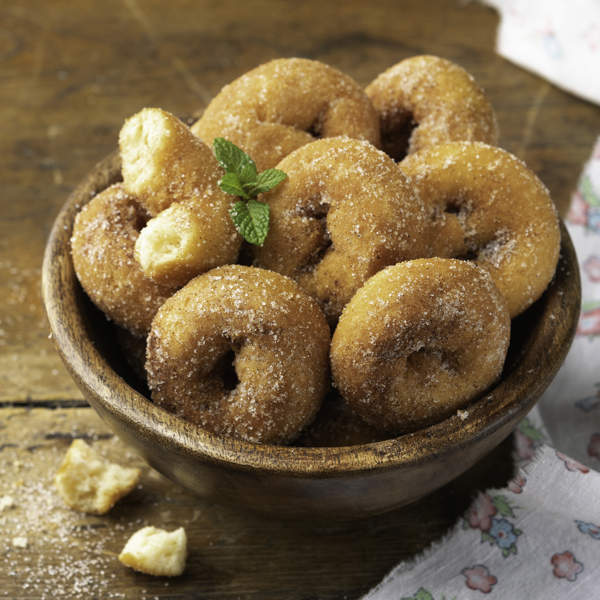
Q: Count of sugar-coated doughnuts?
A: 8